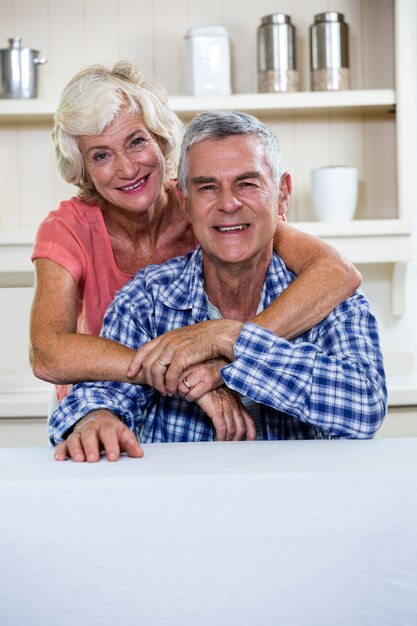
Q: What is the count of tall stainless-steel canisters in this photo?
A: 2